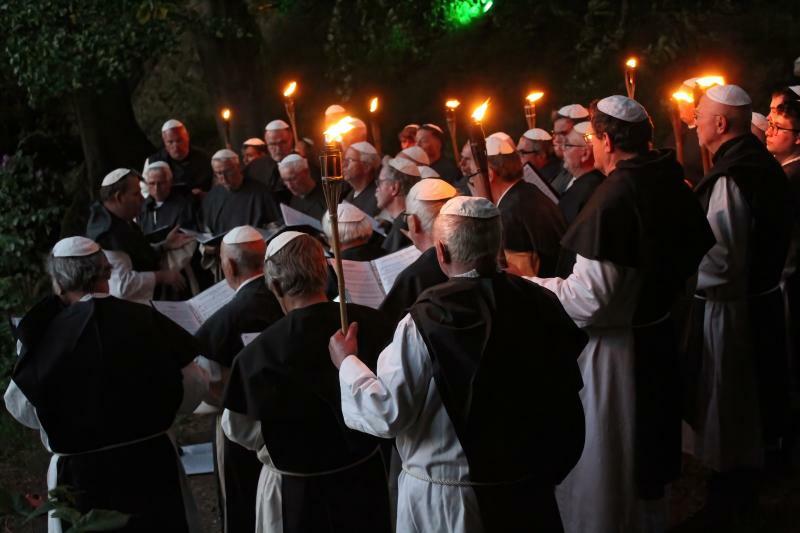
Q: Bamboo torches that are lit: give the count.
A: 10